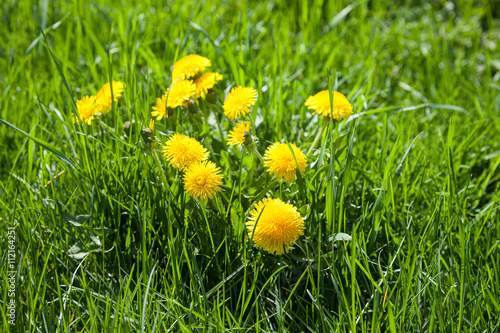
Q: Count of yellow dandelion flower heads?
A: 13